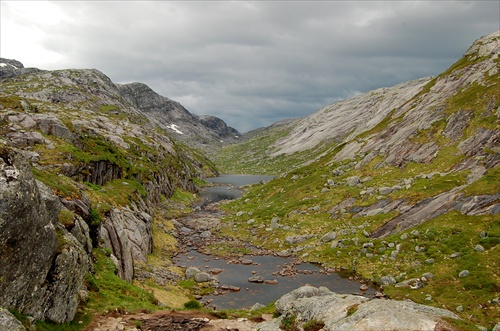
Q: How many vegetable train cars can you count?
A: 0